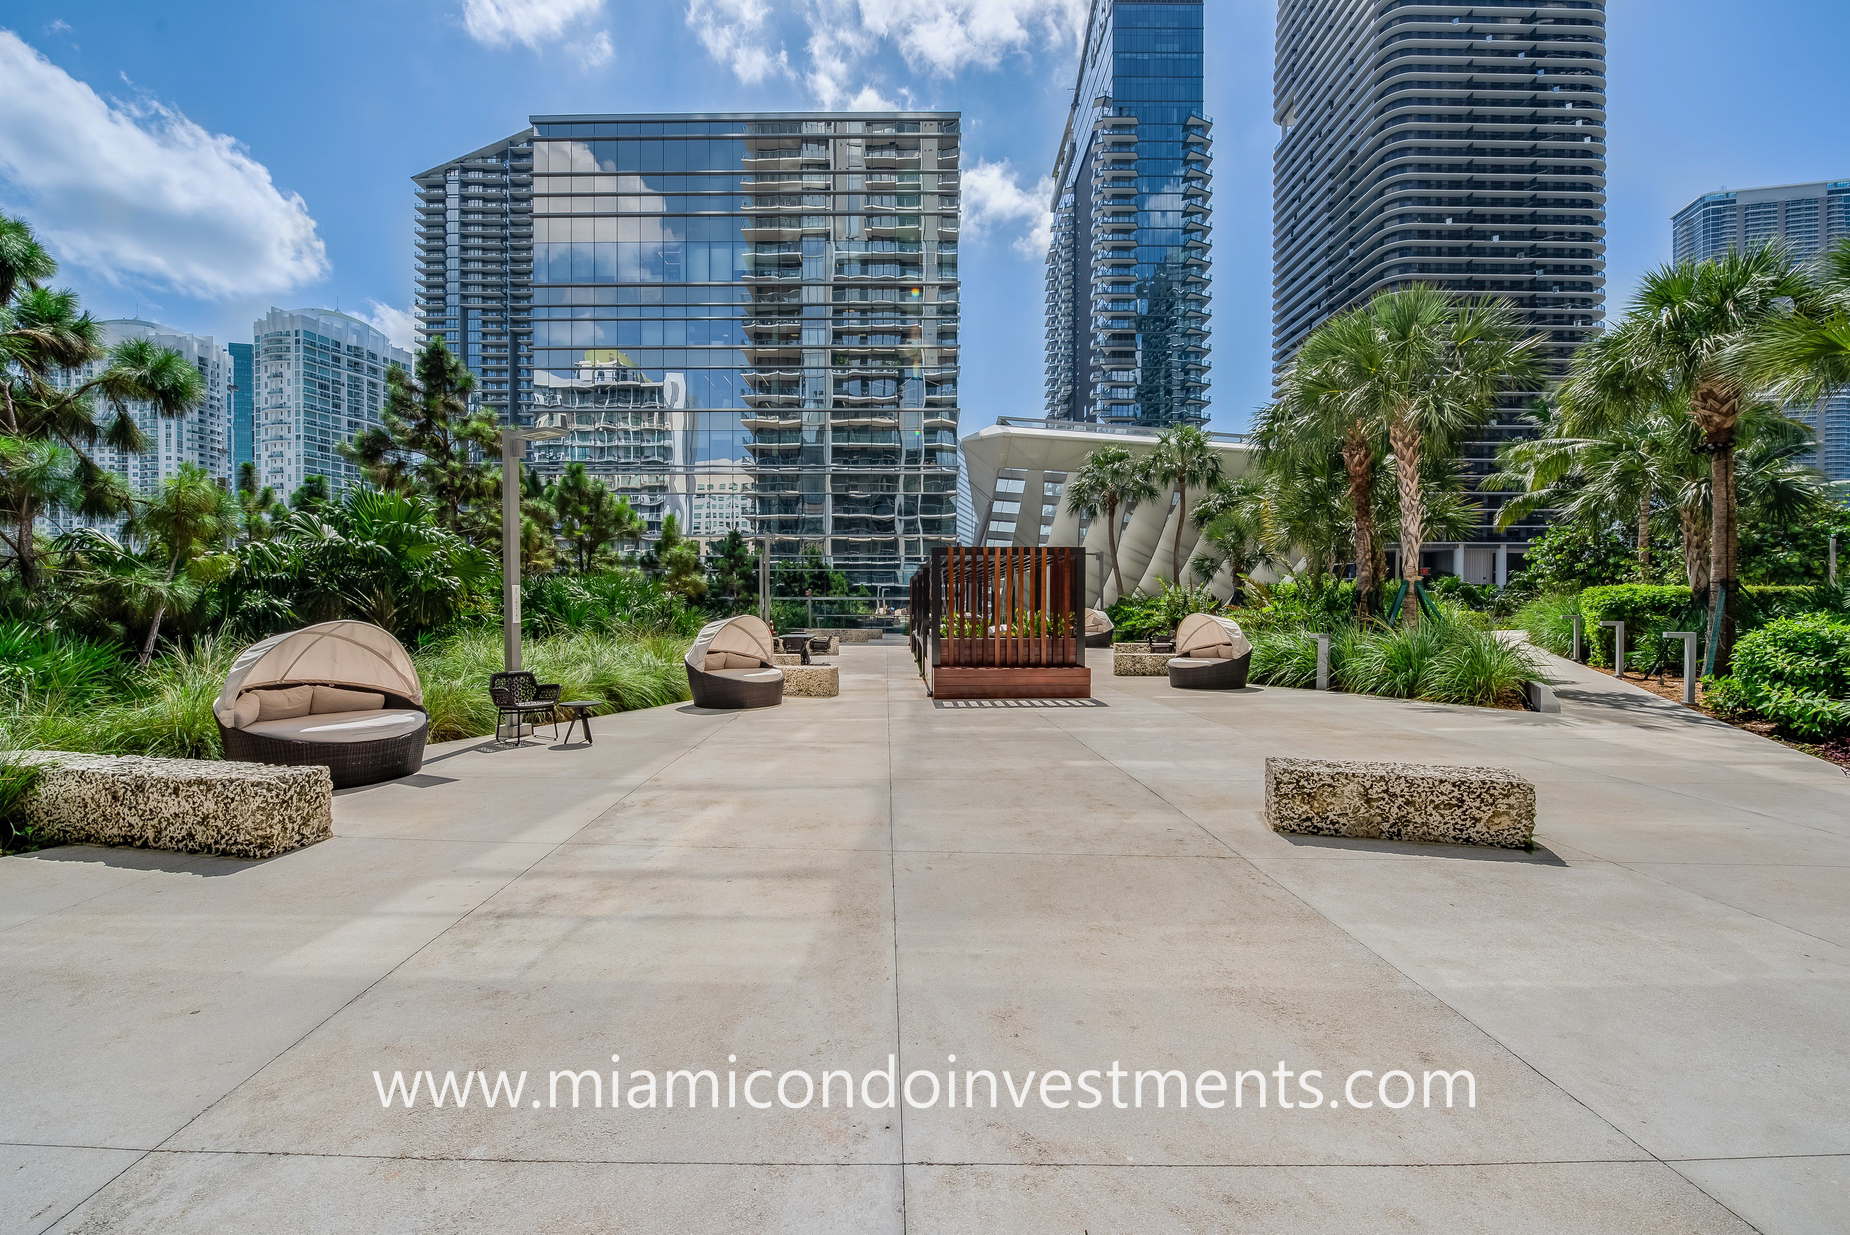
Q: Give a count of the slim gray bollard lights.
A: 4